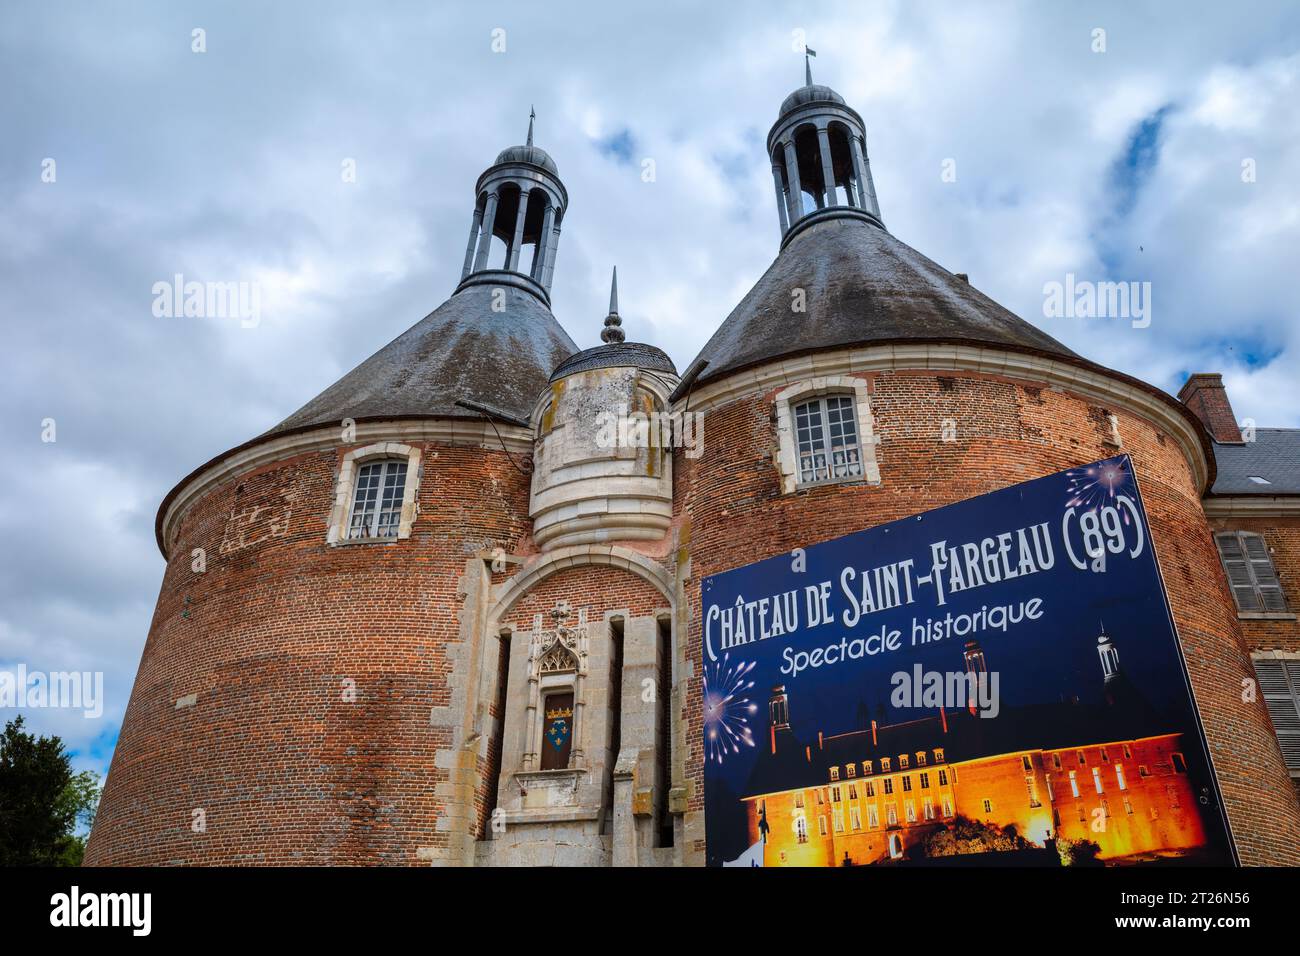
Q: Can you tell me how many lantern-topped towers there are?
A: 2